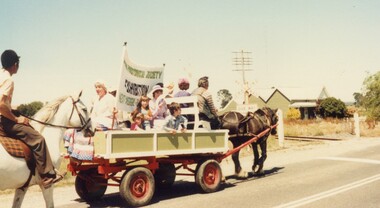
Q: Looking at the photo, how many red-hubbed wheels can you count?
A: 2